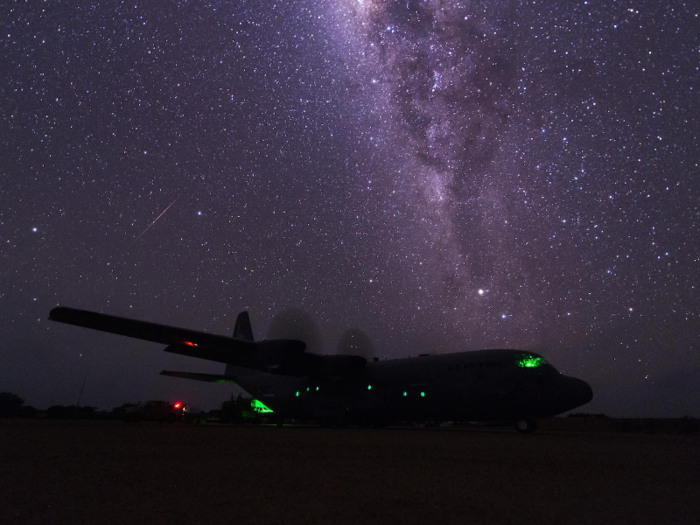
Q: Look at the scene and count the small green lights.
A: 6